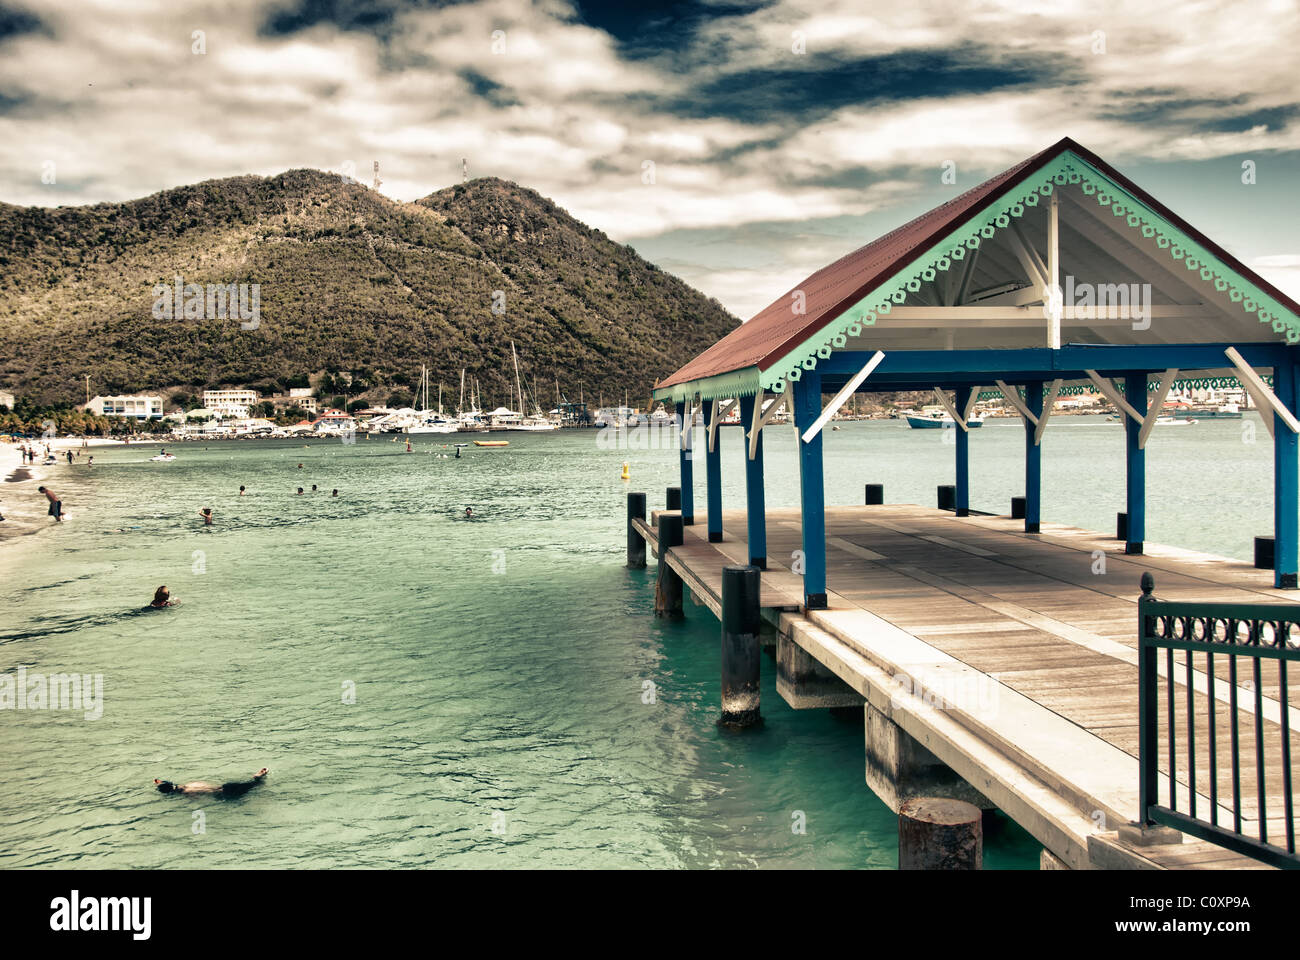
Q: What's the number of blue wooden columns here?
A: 8